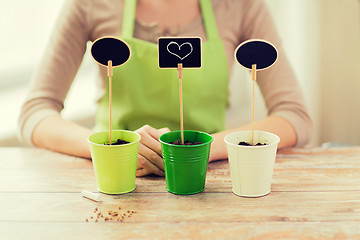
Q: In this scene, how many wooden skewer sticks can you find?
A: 3